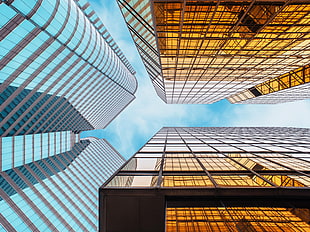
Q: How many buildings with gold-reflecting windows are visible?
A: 2